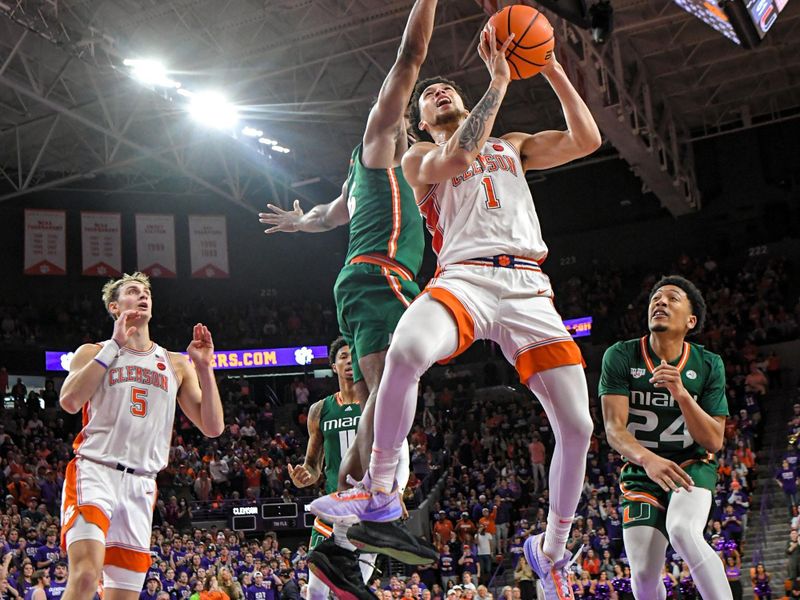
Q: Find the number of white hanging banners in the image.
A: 4